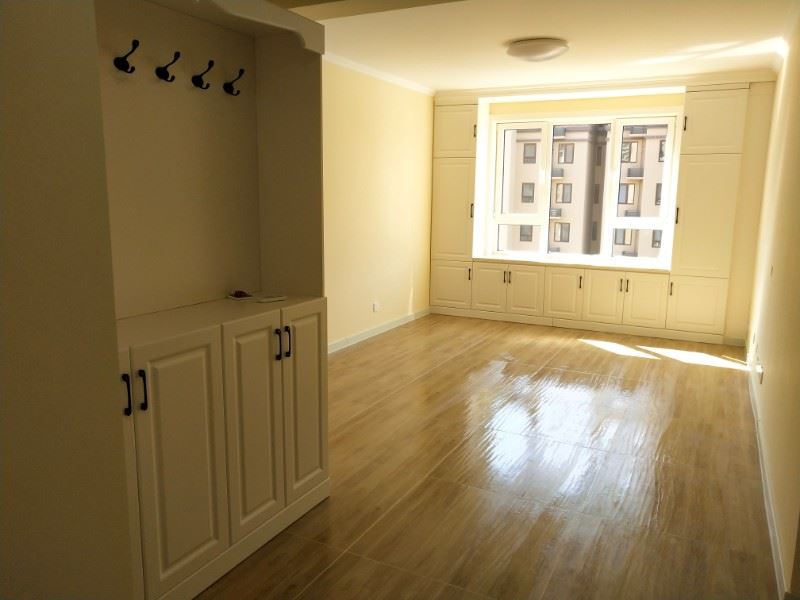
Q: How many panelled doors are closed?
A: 15